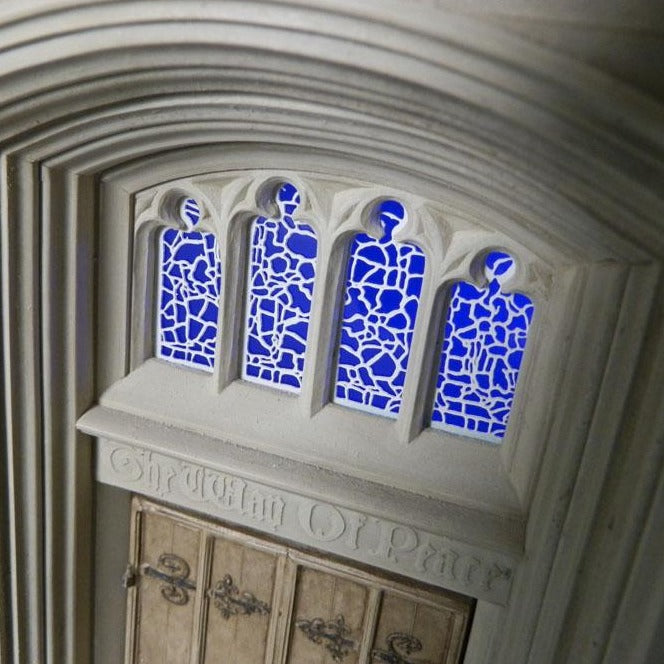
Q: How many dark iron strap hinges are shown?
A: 4